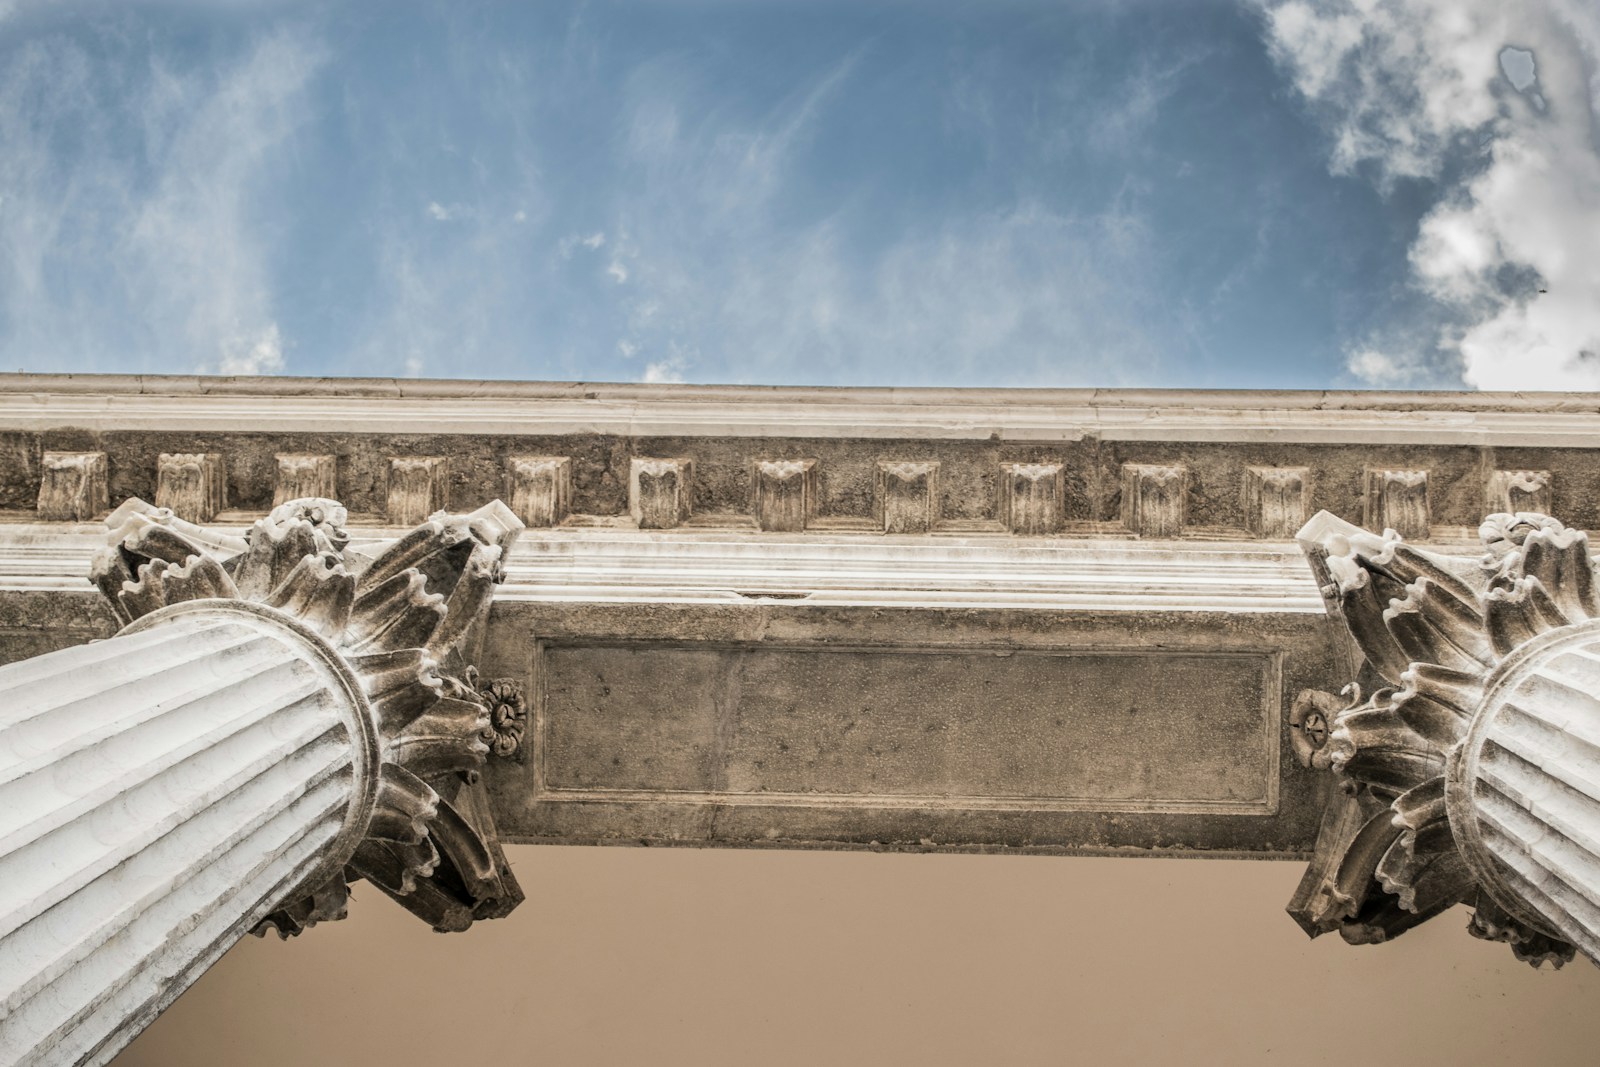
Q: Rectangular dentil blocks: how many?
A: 13